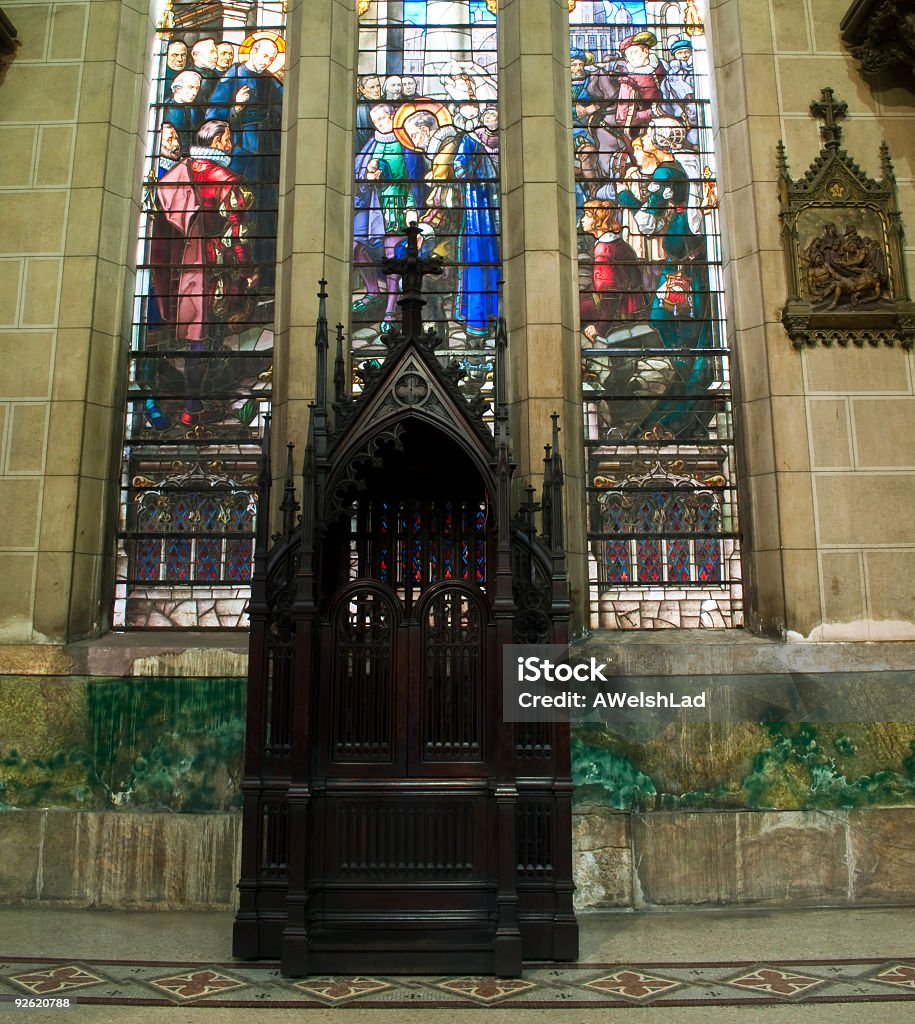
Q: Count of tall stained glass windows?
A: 3